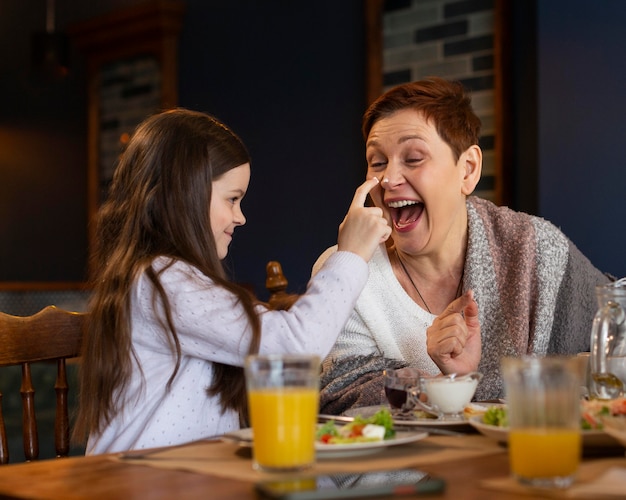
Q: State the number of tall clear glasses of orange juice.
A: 2